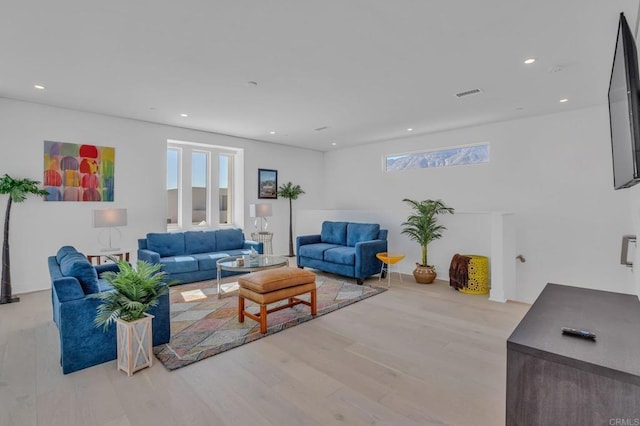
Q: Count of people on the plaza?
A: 0